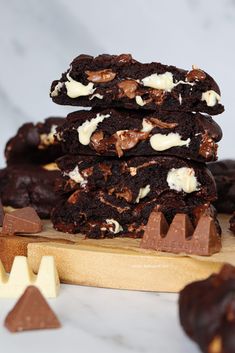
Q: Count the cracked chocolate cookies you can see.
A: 4